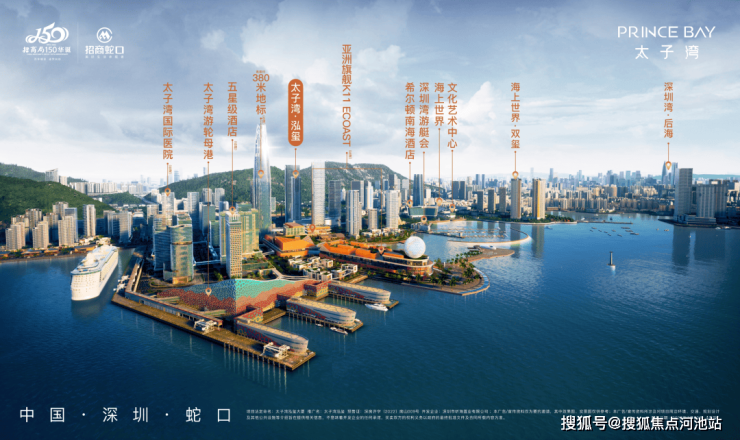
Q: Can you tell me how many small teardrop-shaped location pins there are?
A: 13